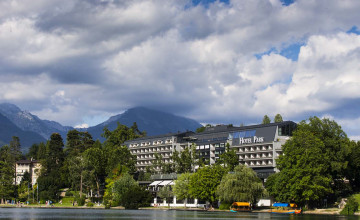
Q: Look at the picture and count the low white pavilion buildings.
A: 1